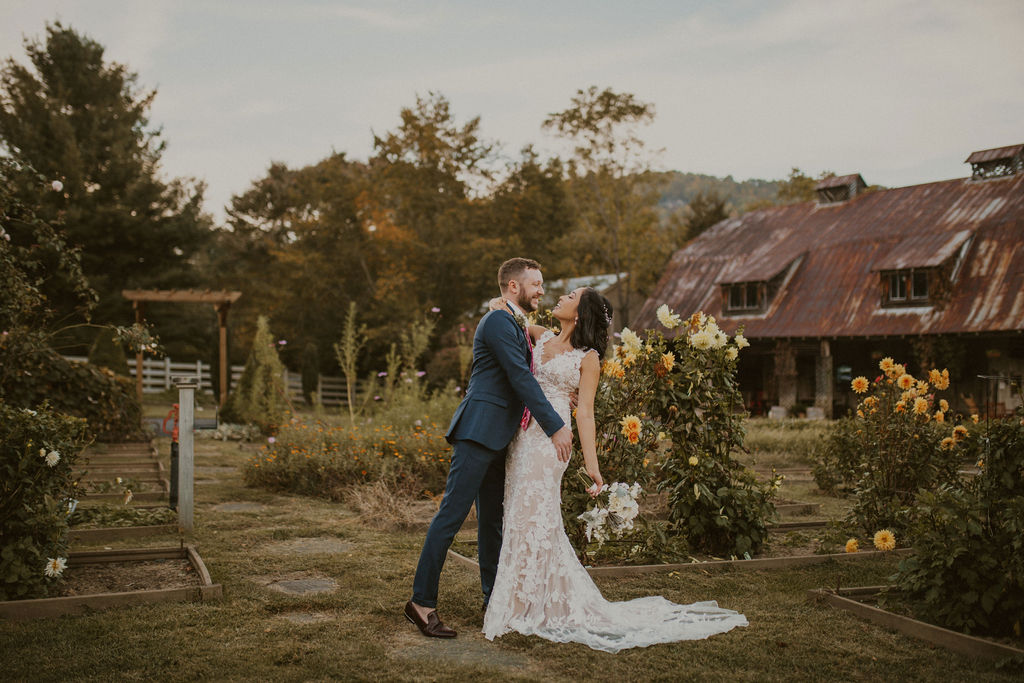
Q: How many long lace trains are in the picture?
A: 1